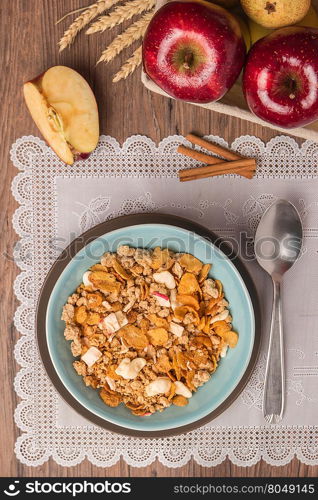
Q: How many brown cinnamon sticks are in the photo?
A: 3